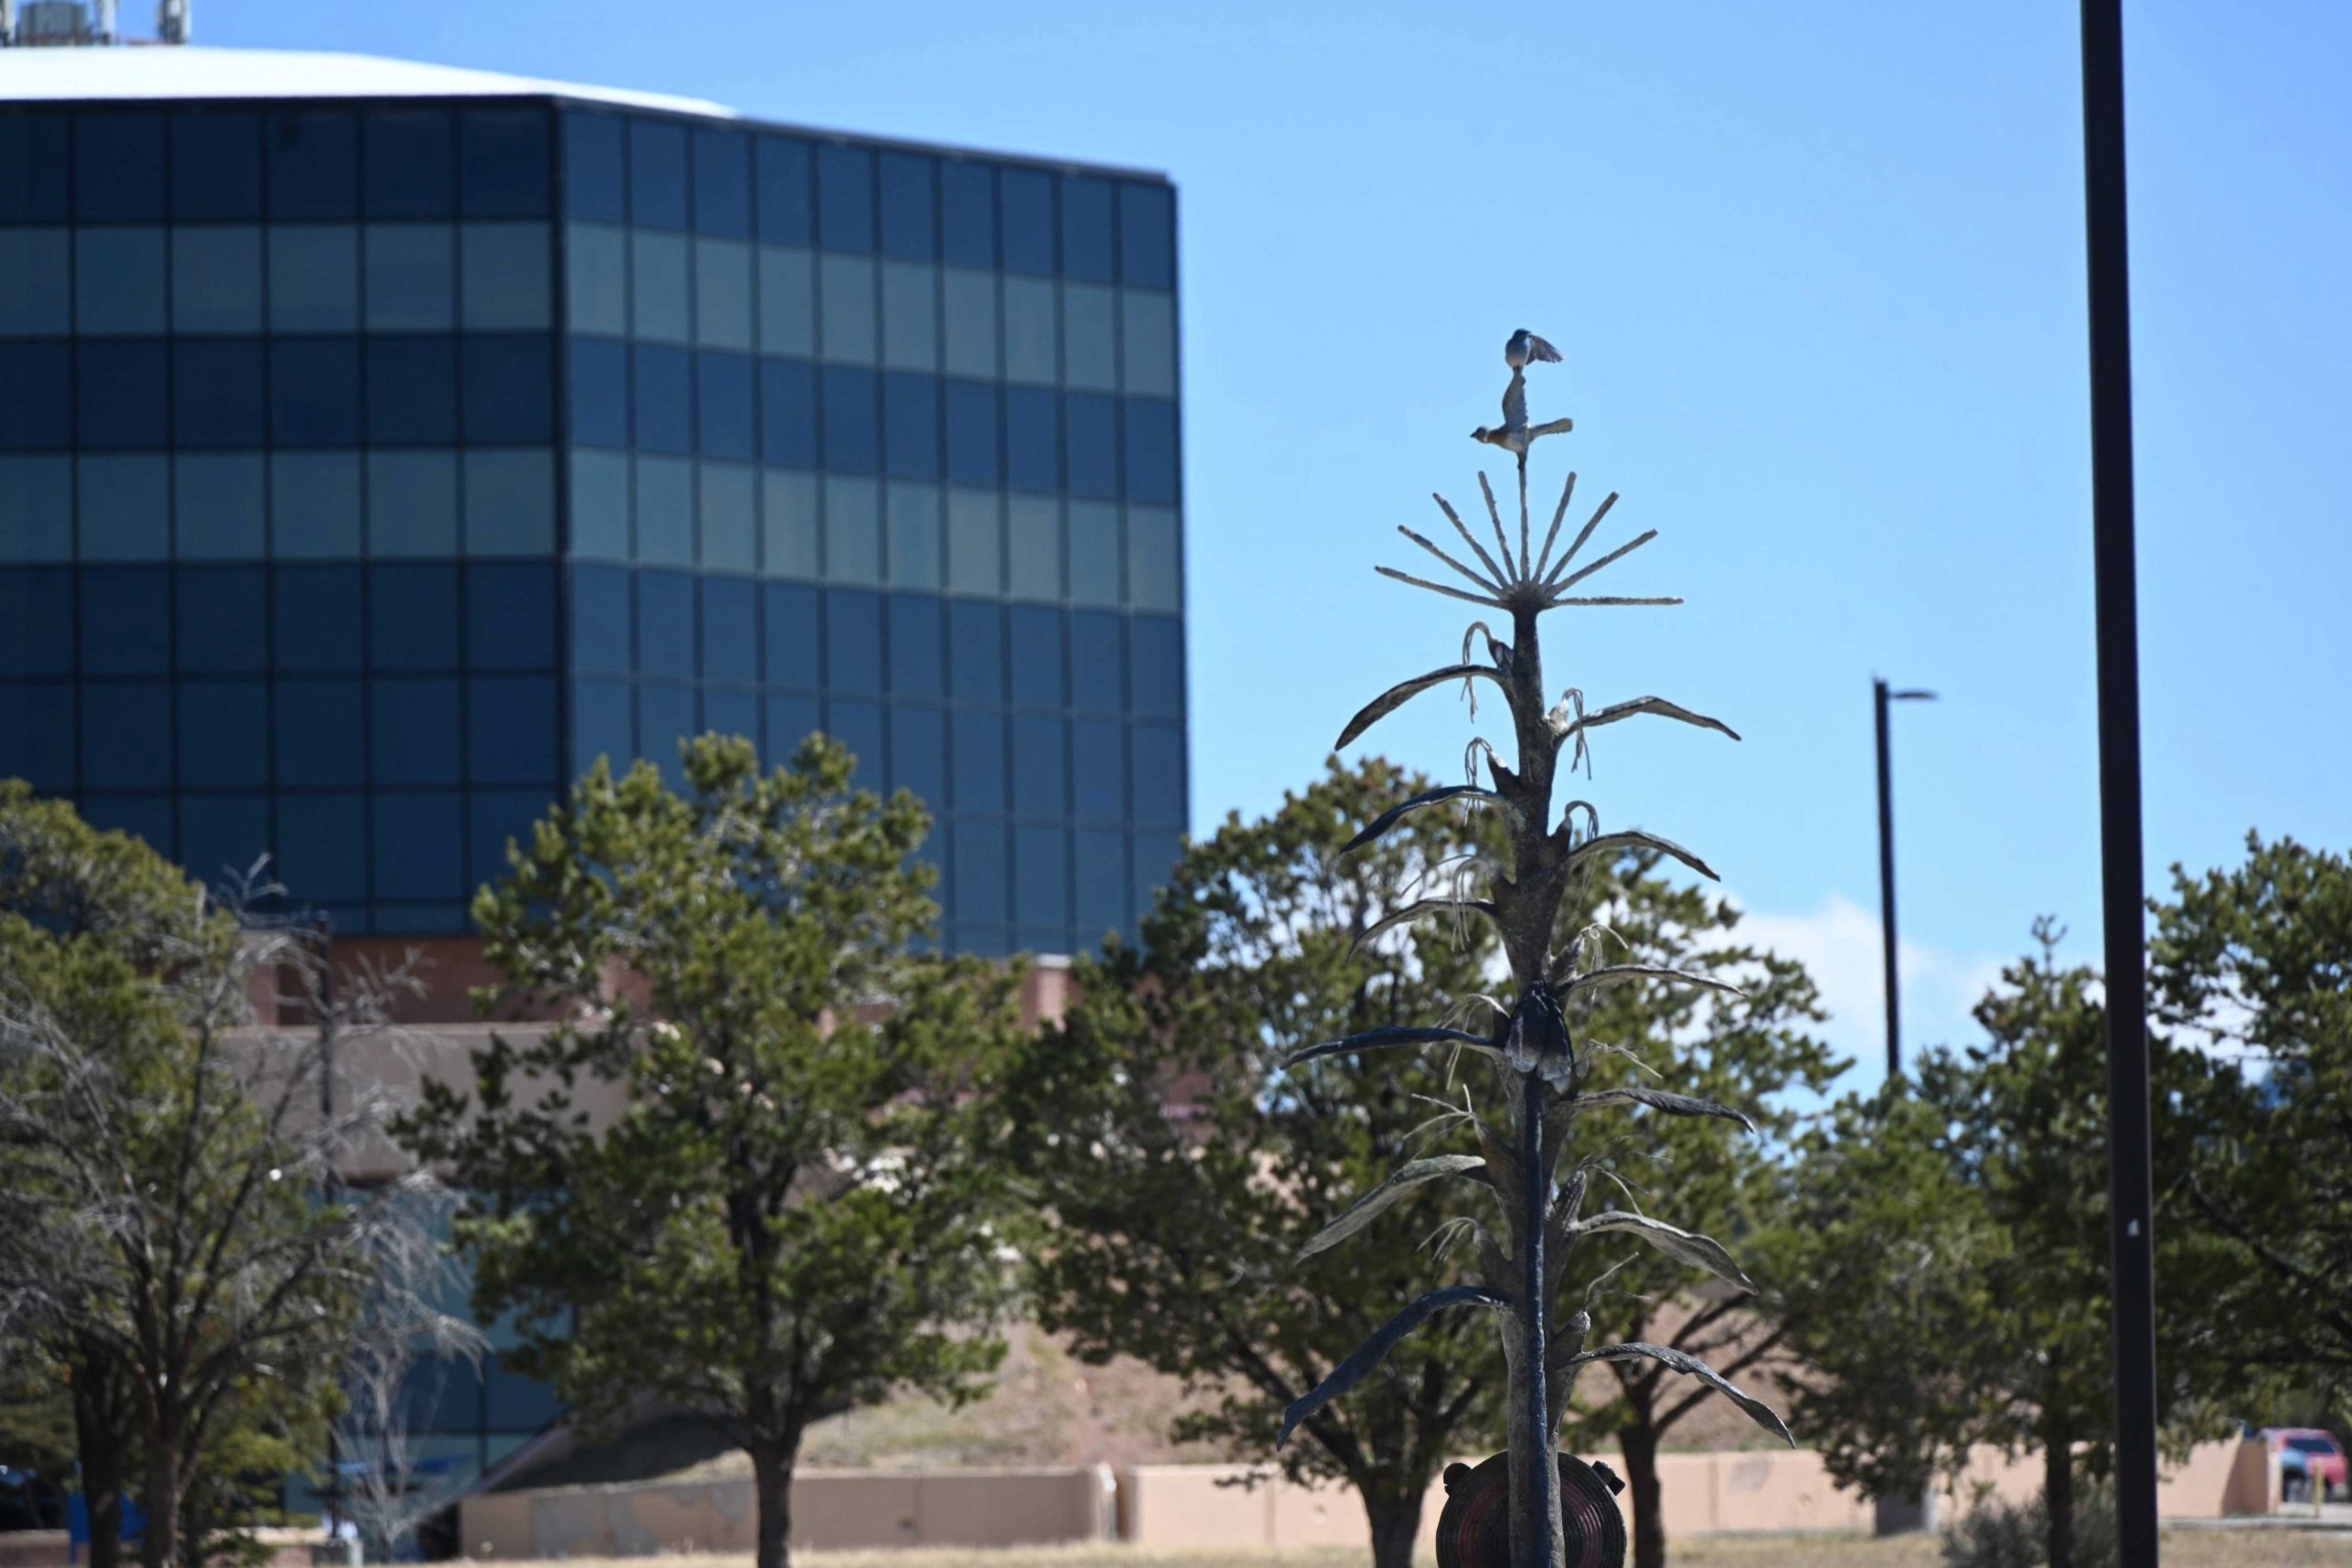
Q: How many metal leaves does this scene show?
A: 12